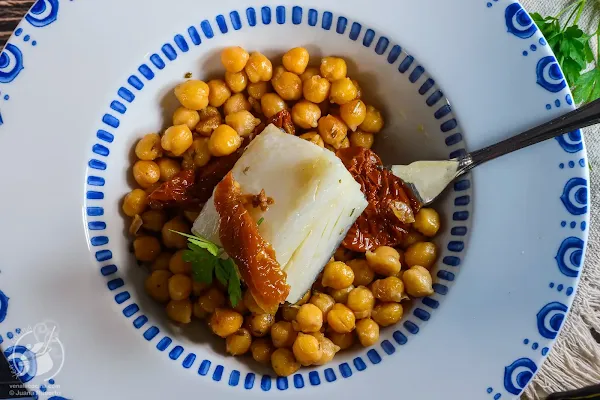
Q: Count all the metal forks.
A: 1